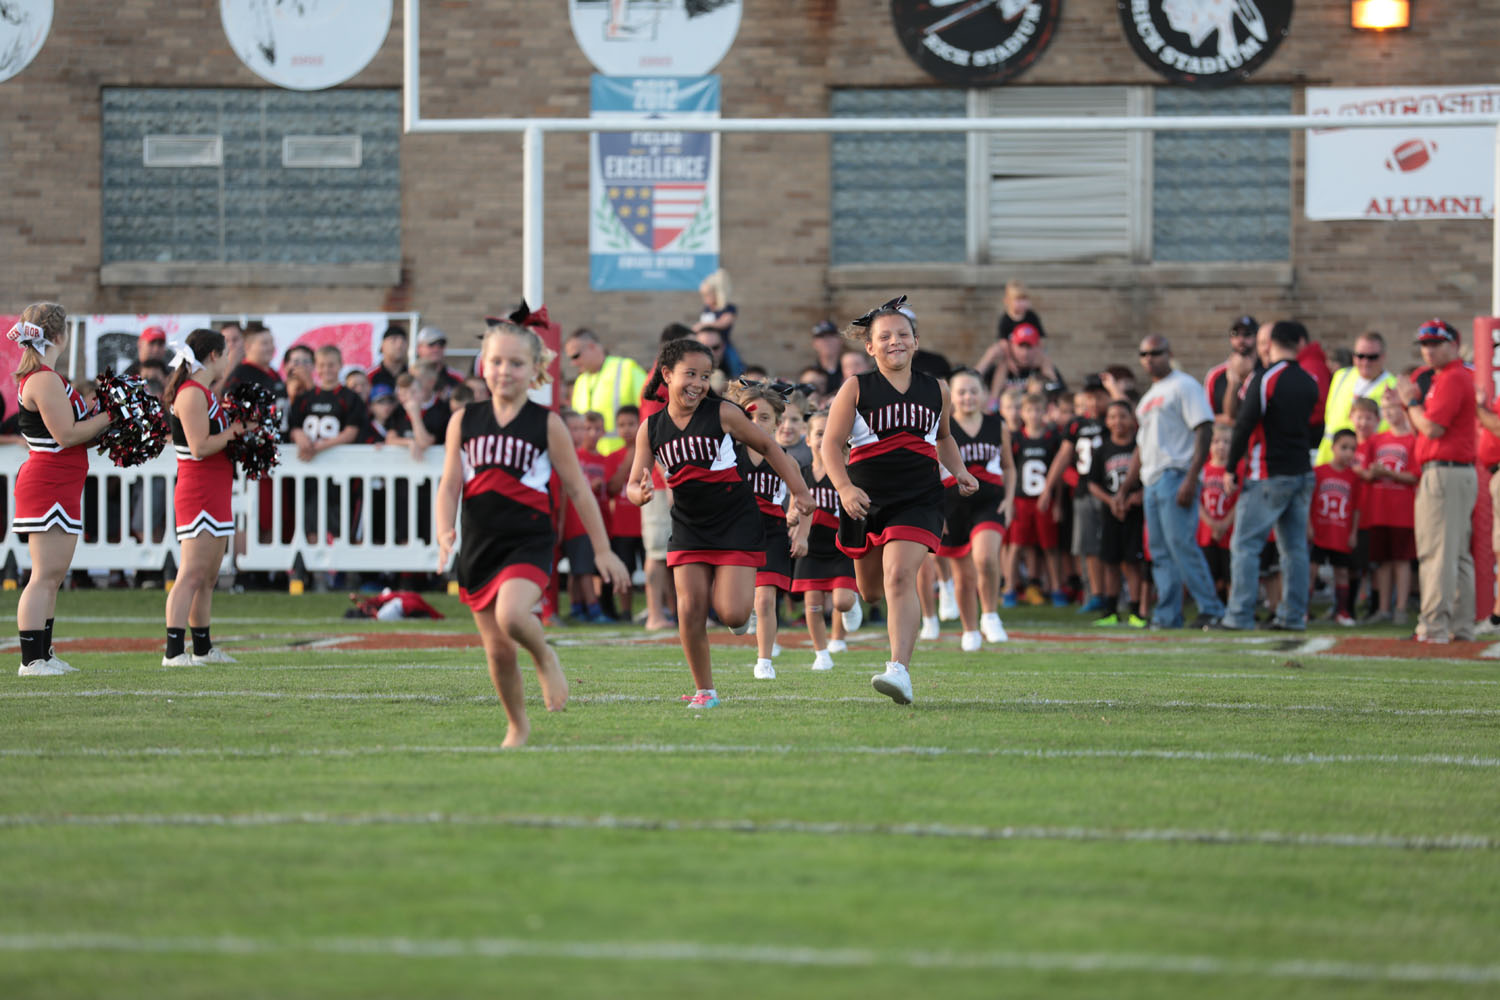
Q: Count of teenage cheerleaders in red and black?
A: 2